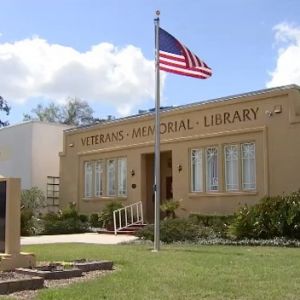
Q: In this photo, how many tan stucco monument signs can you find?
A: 1